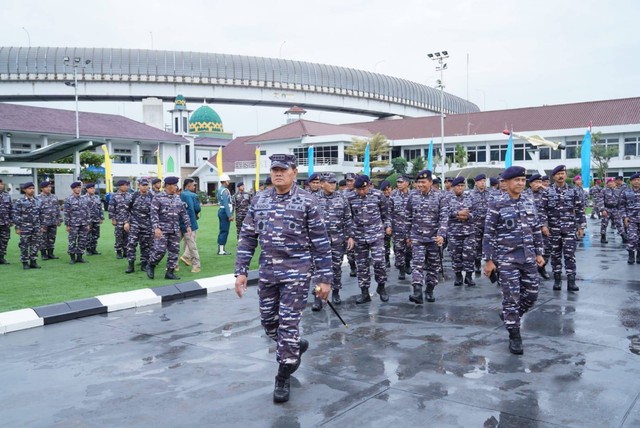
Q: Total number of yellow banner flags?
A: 4